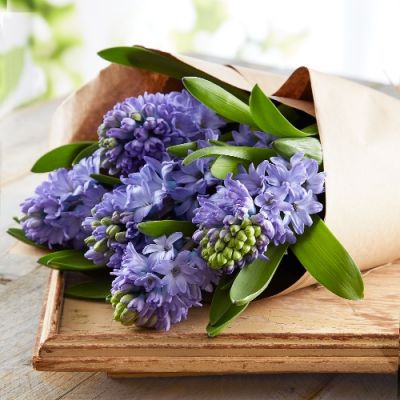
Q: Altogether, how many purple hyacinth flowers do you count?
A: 5